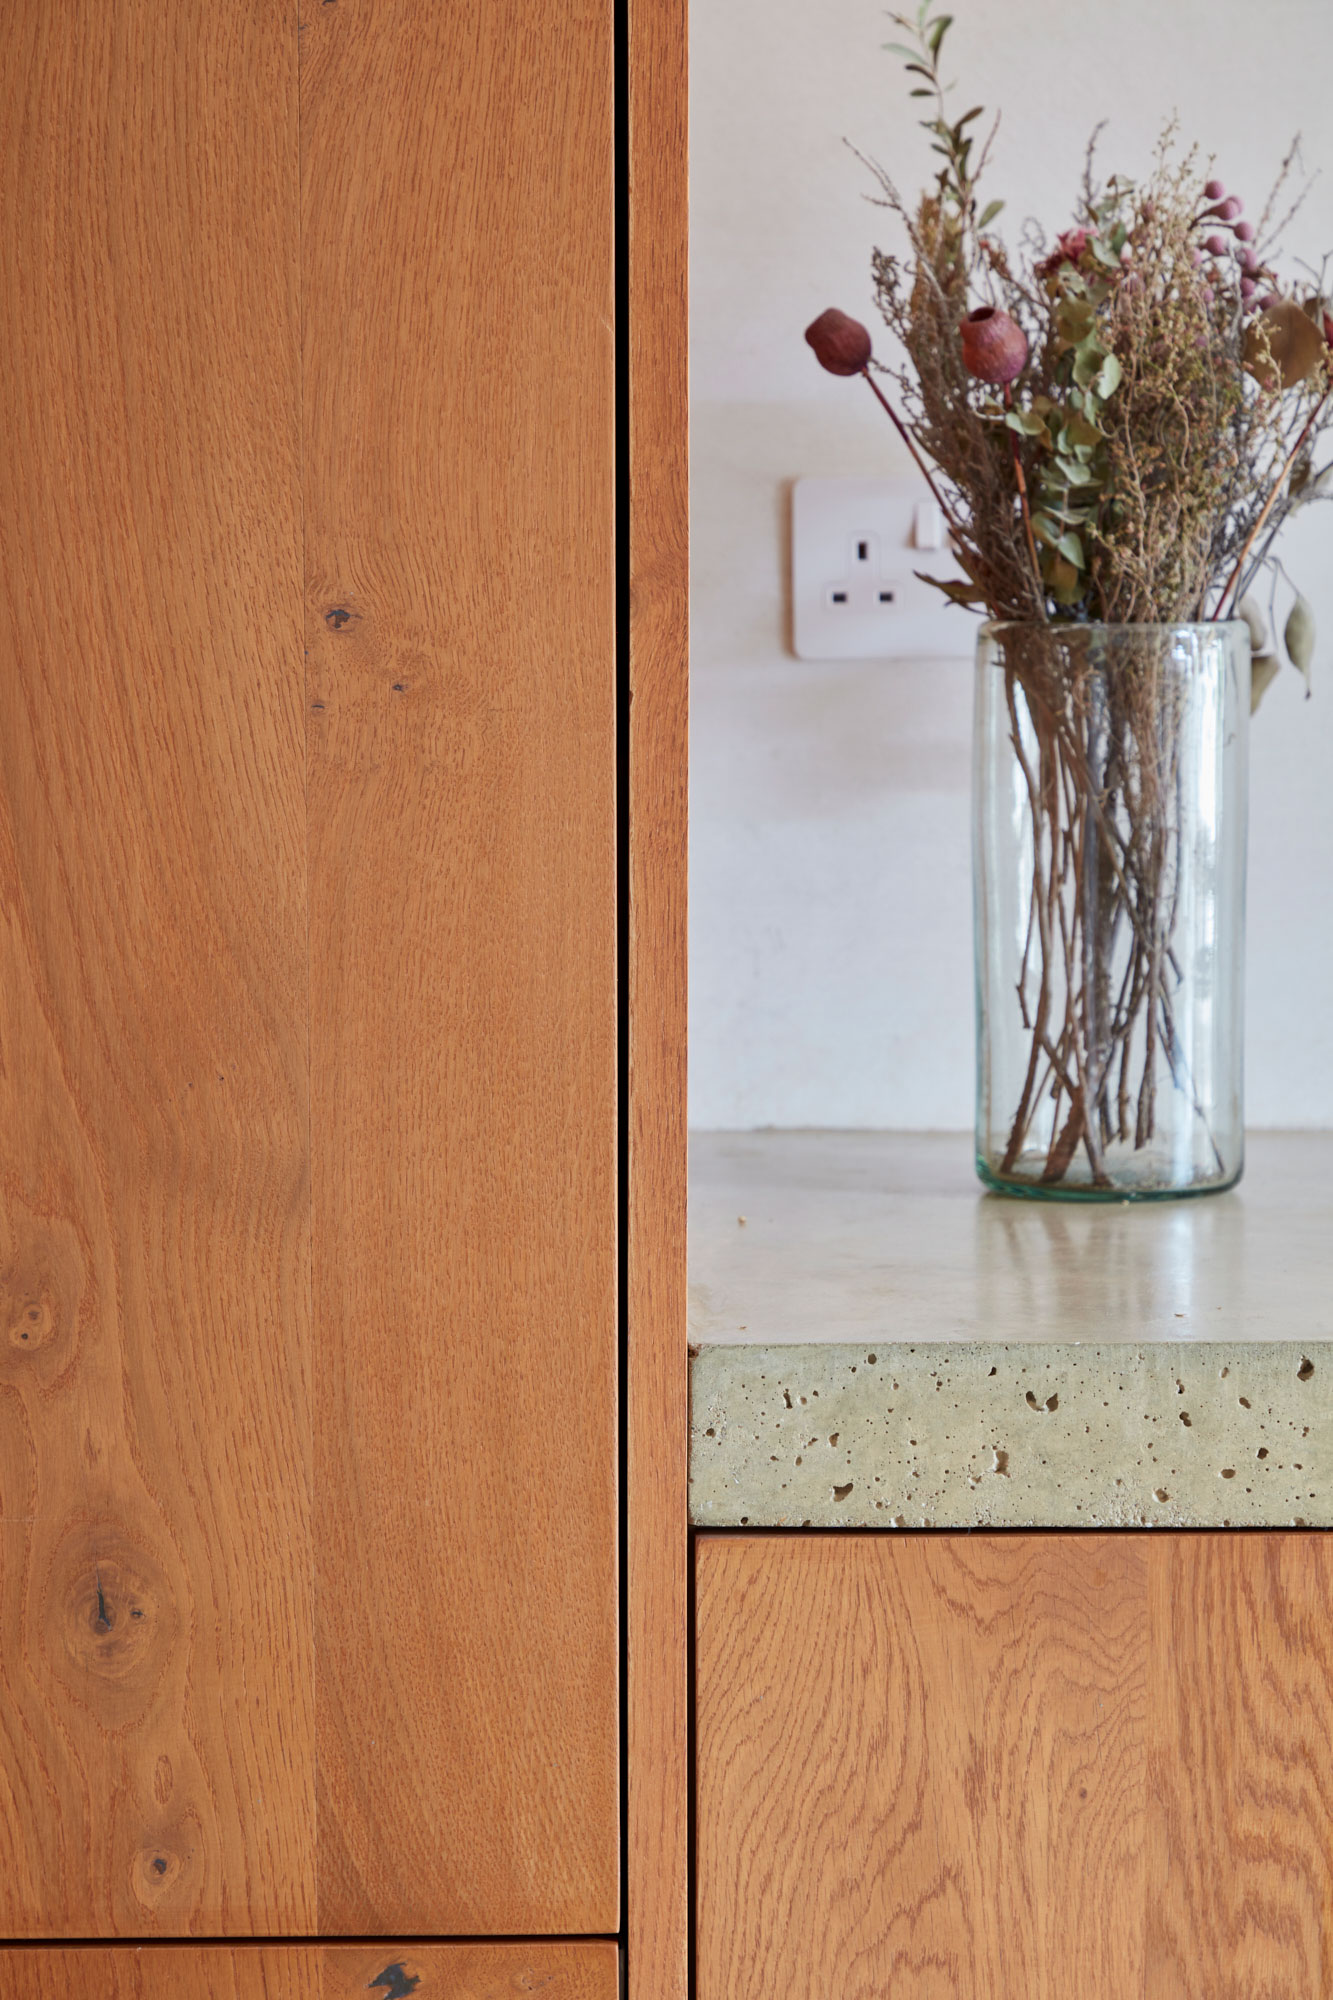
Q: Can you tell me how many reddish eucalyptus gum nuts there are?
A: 2